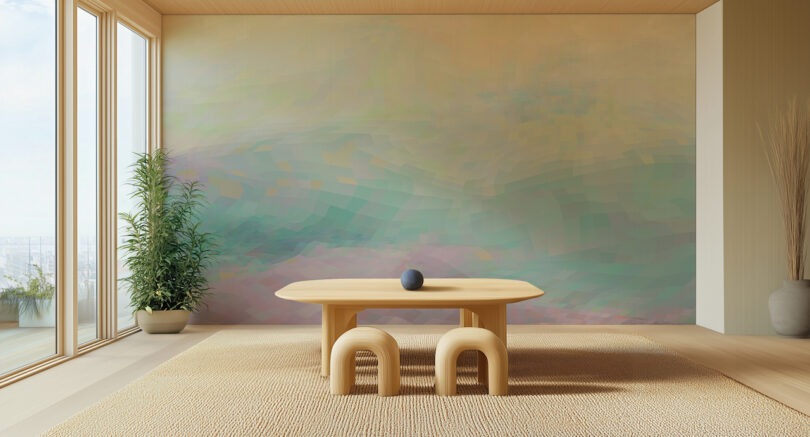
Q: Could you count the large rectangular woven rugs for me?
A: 1